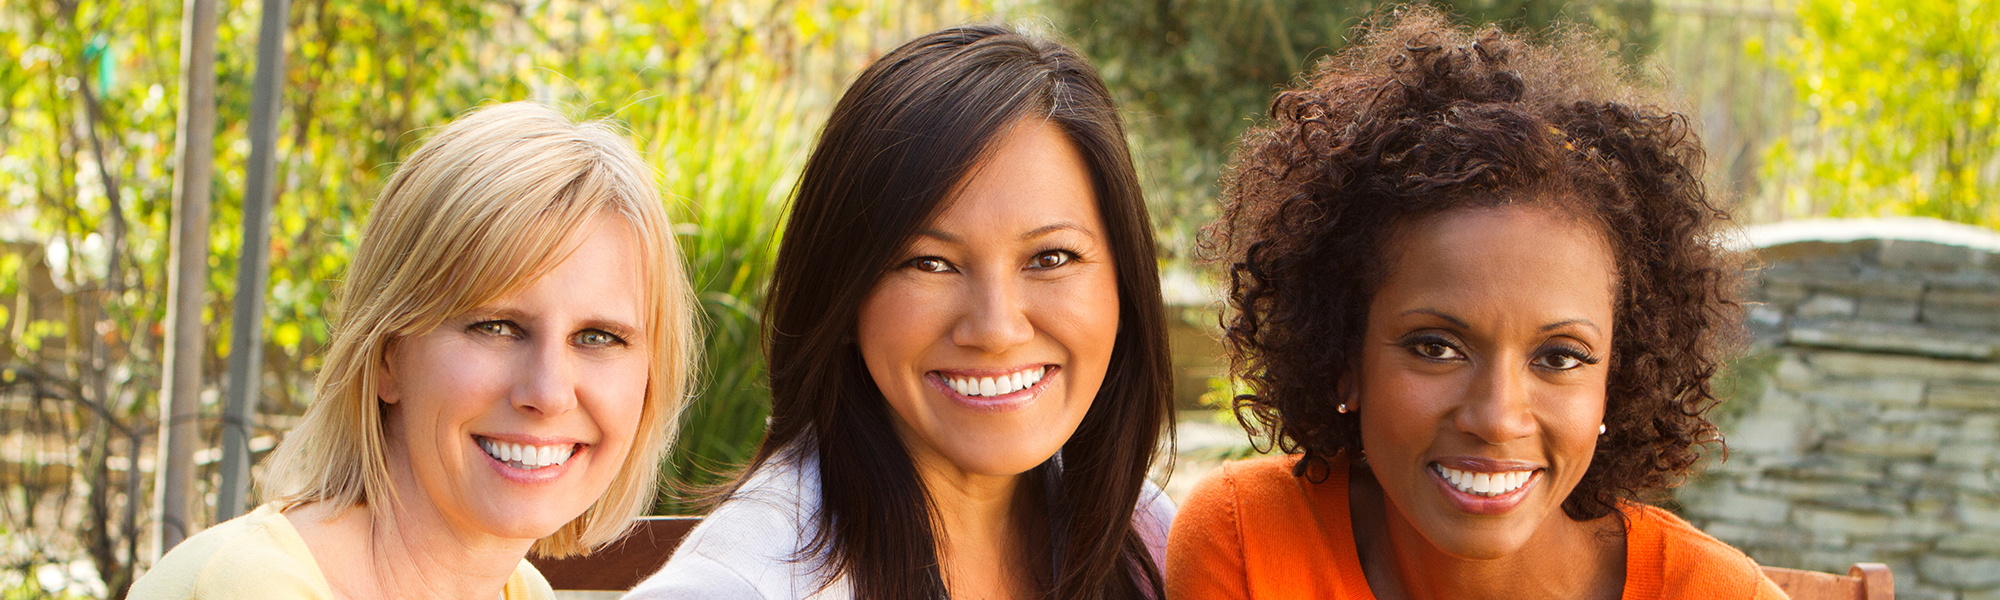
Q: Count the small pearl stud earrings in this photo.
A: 2